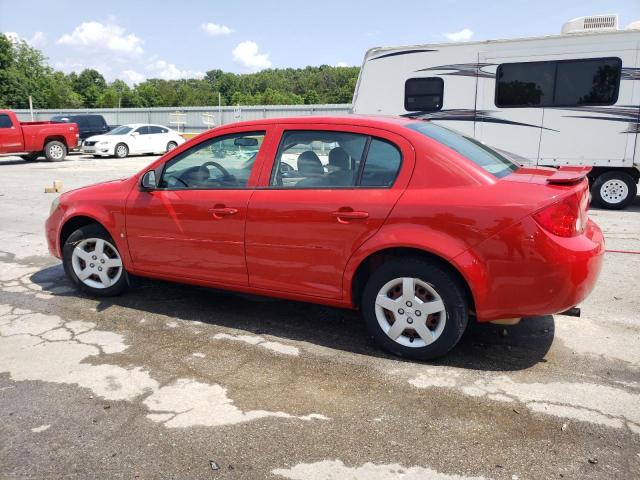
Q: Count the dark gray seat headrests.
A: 2